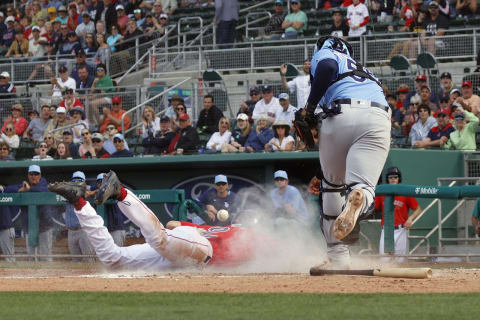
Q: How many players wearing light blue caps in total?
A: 5